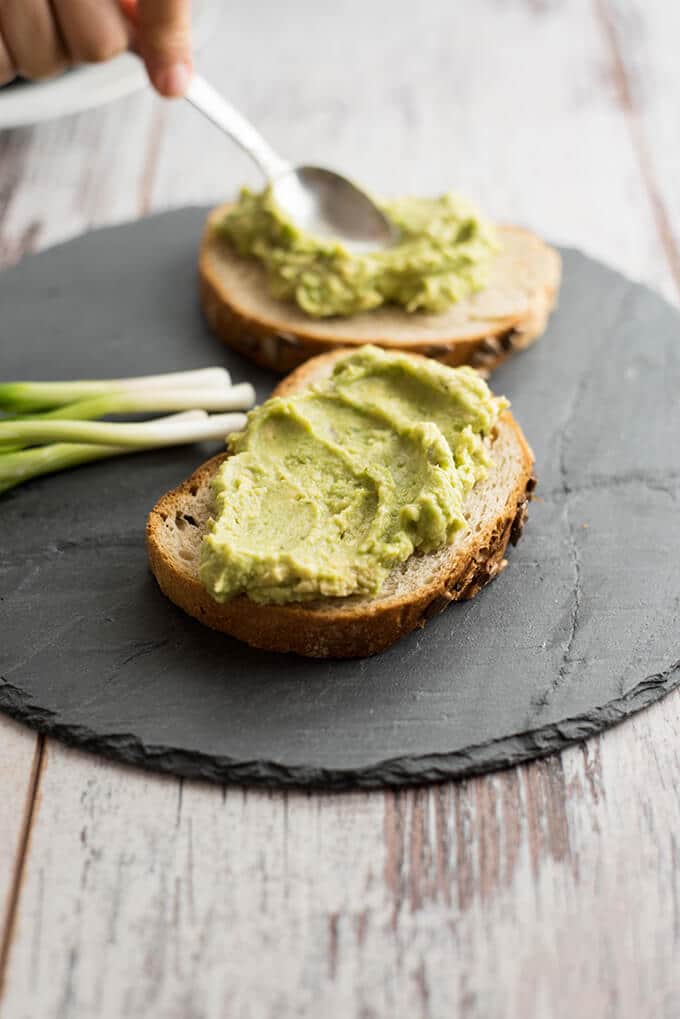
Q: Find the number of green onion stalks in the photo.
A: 4